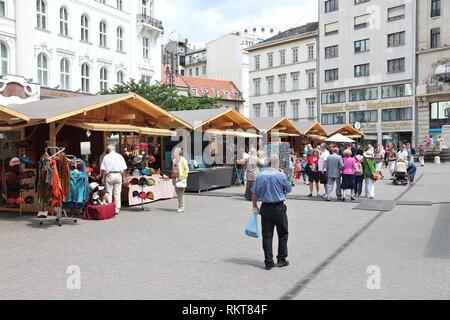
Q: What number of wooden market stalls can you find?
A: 6